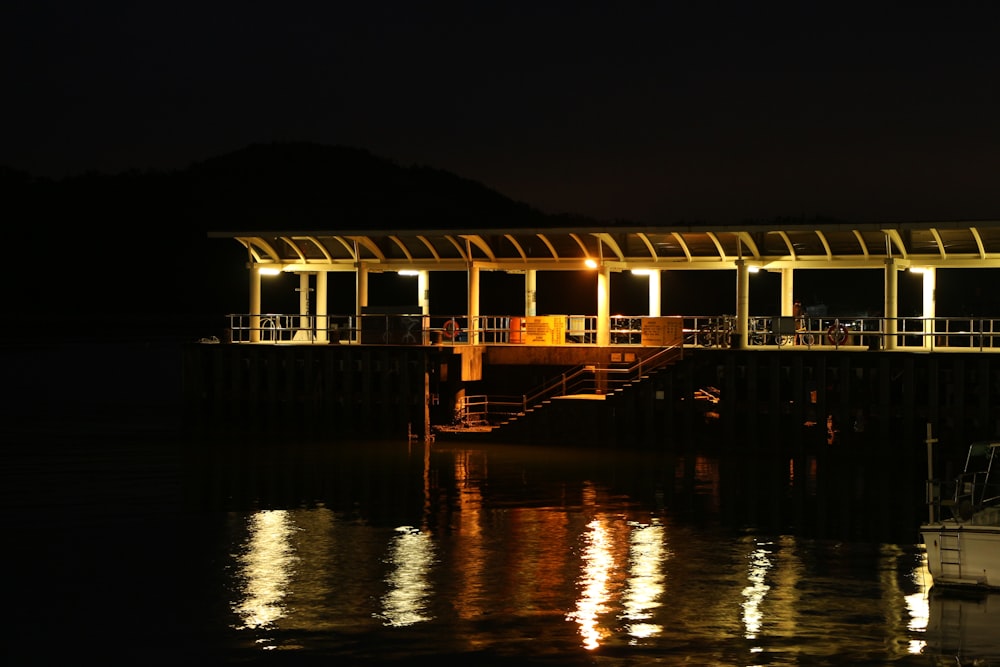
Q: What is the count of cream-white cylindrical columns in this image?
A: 13